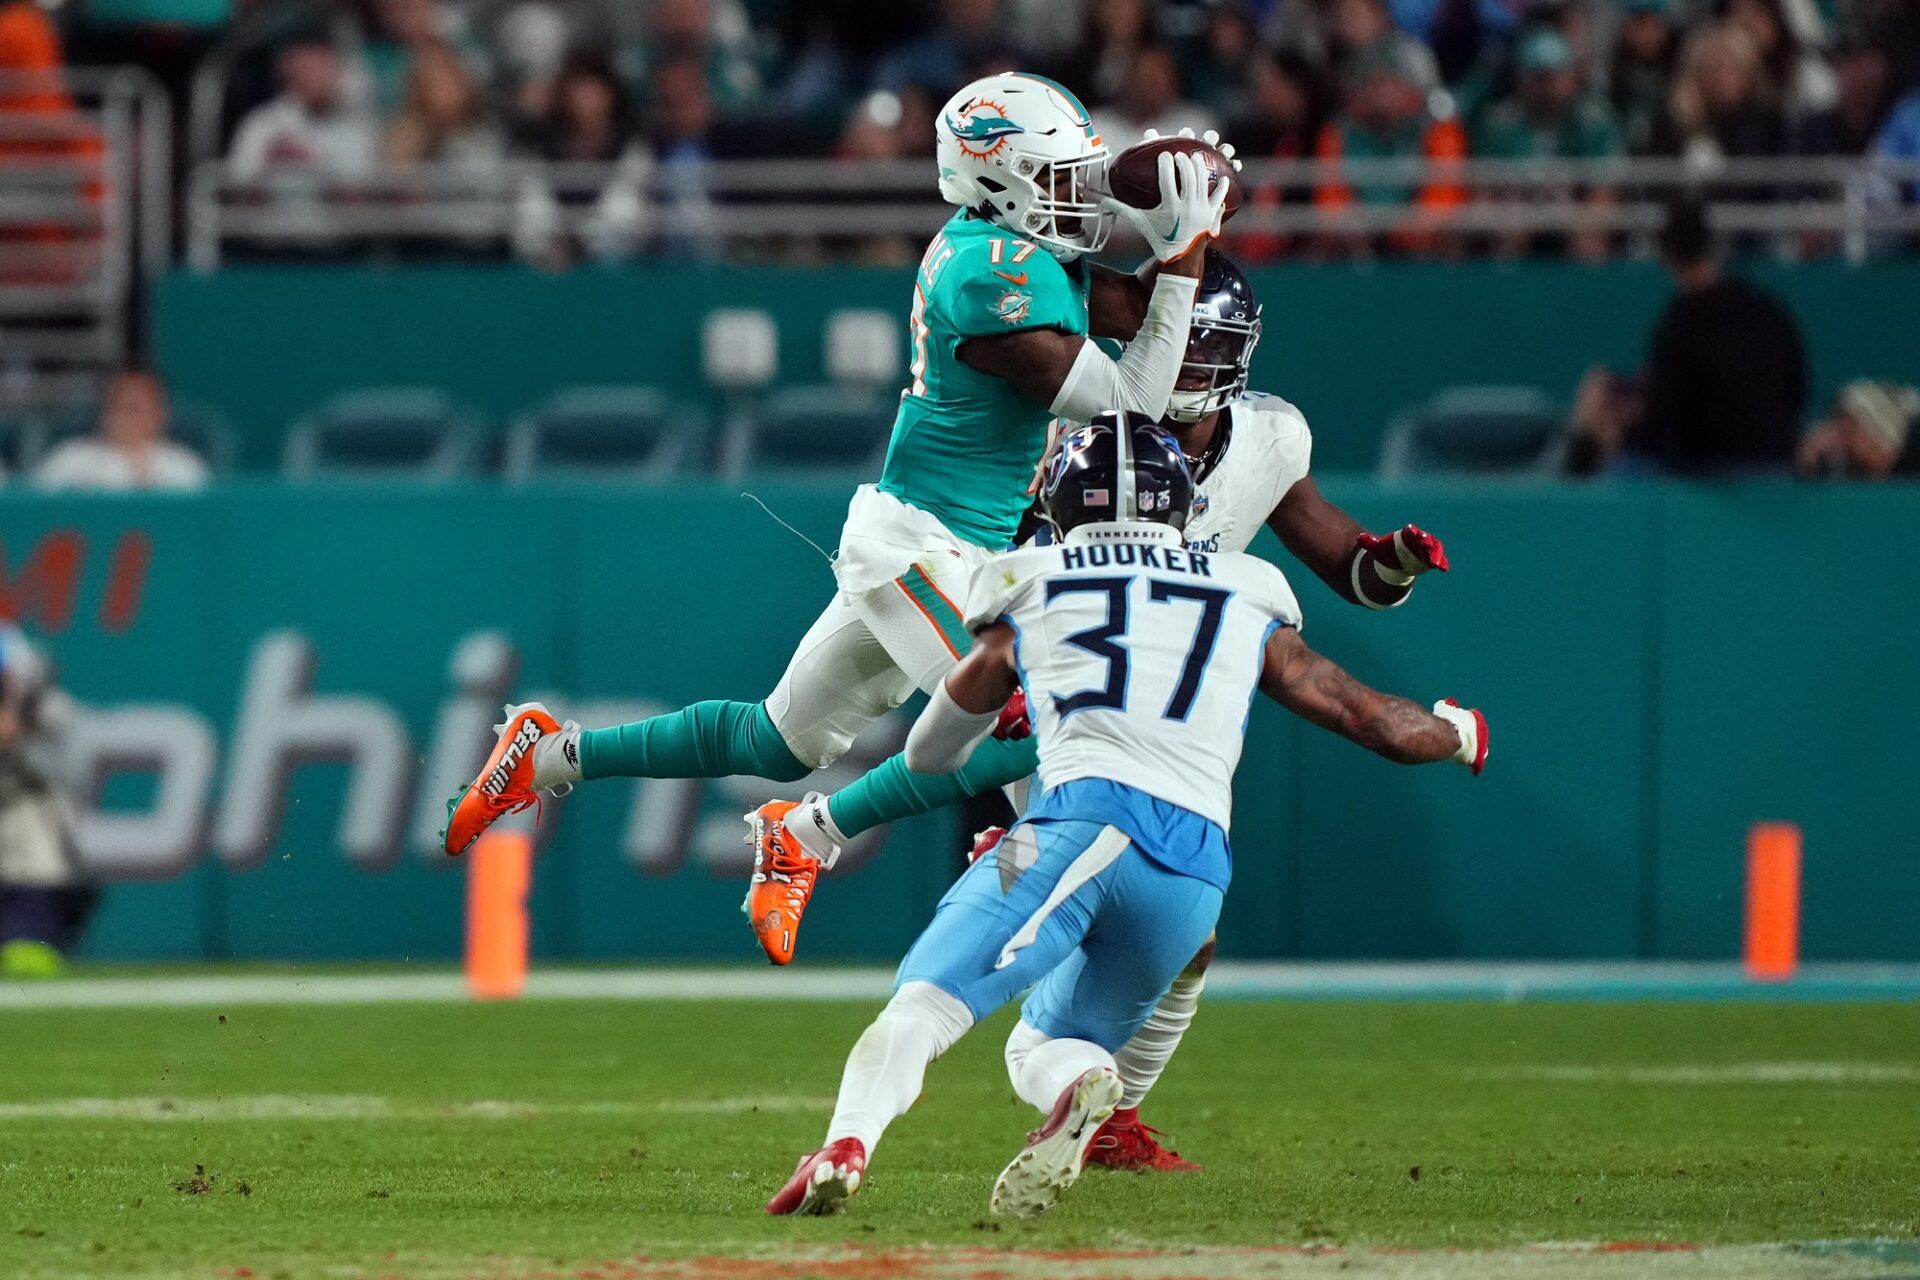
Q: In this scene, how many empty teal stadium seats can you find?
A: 4